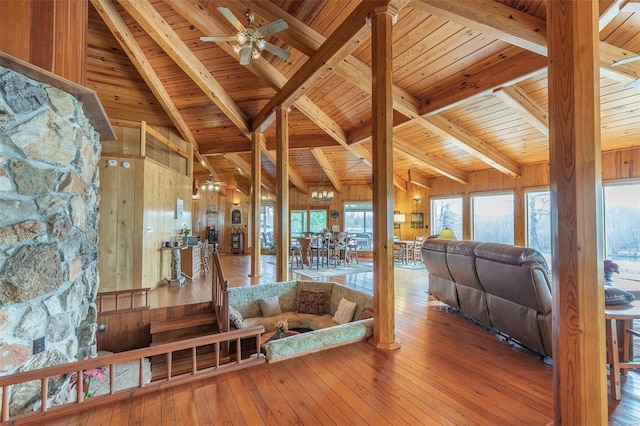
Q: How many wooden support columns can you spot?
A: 4